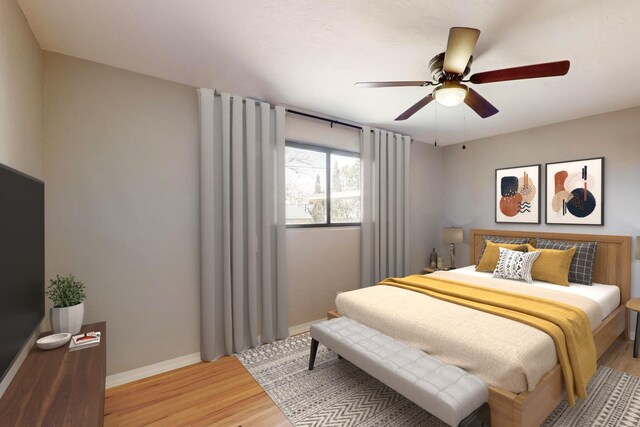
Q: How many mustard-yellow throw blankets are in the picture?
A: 1